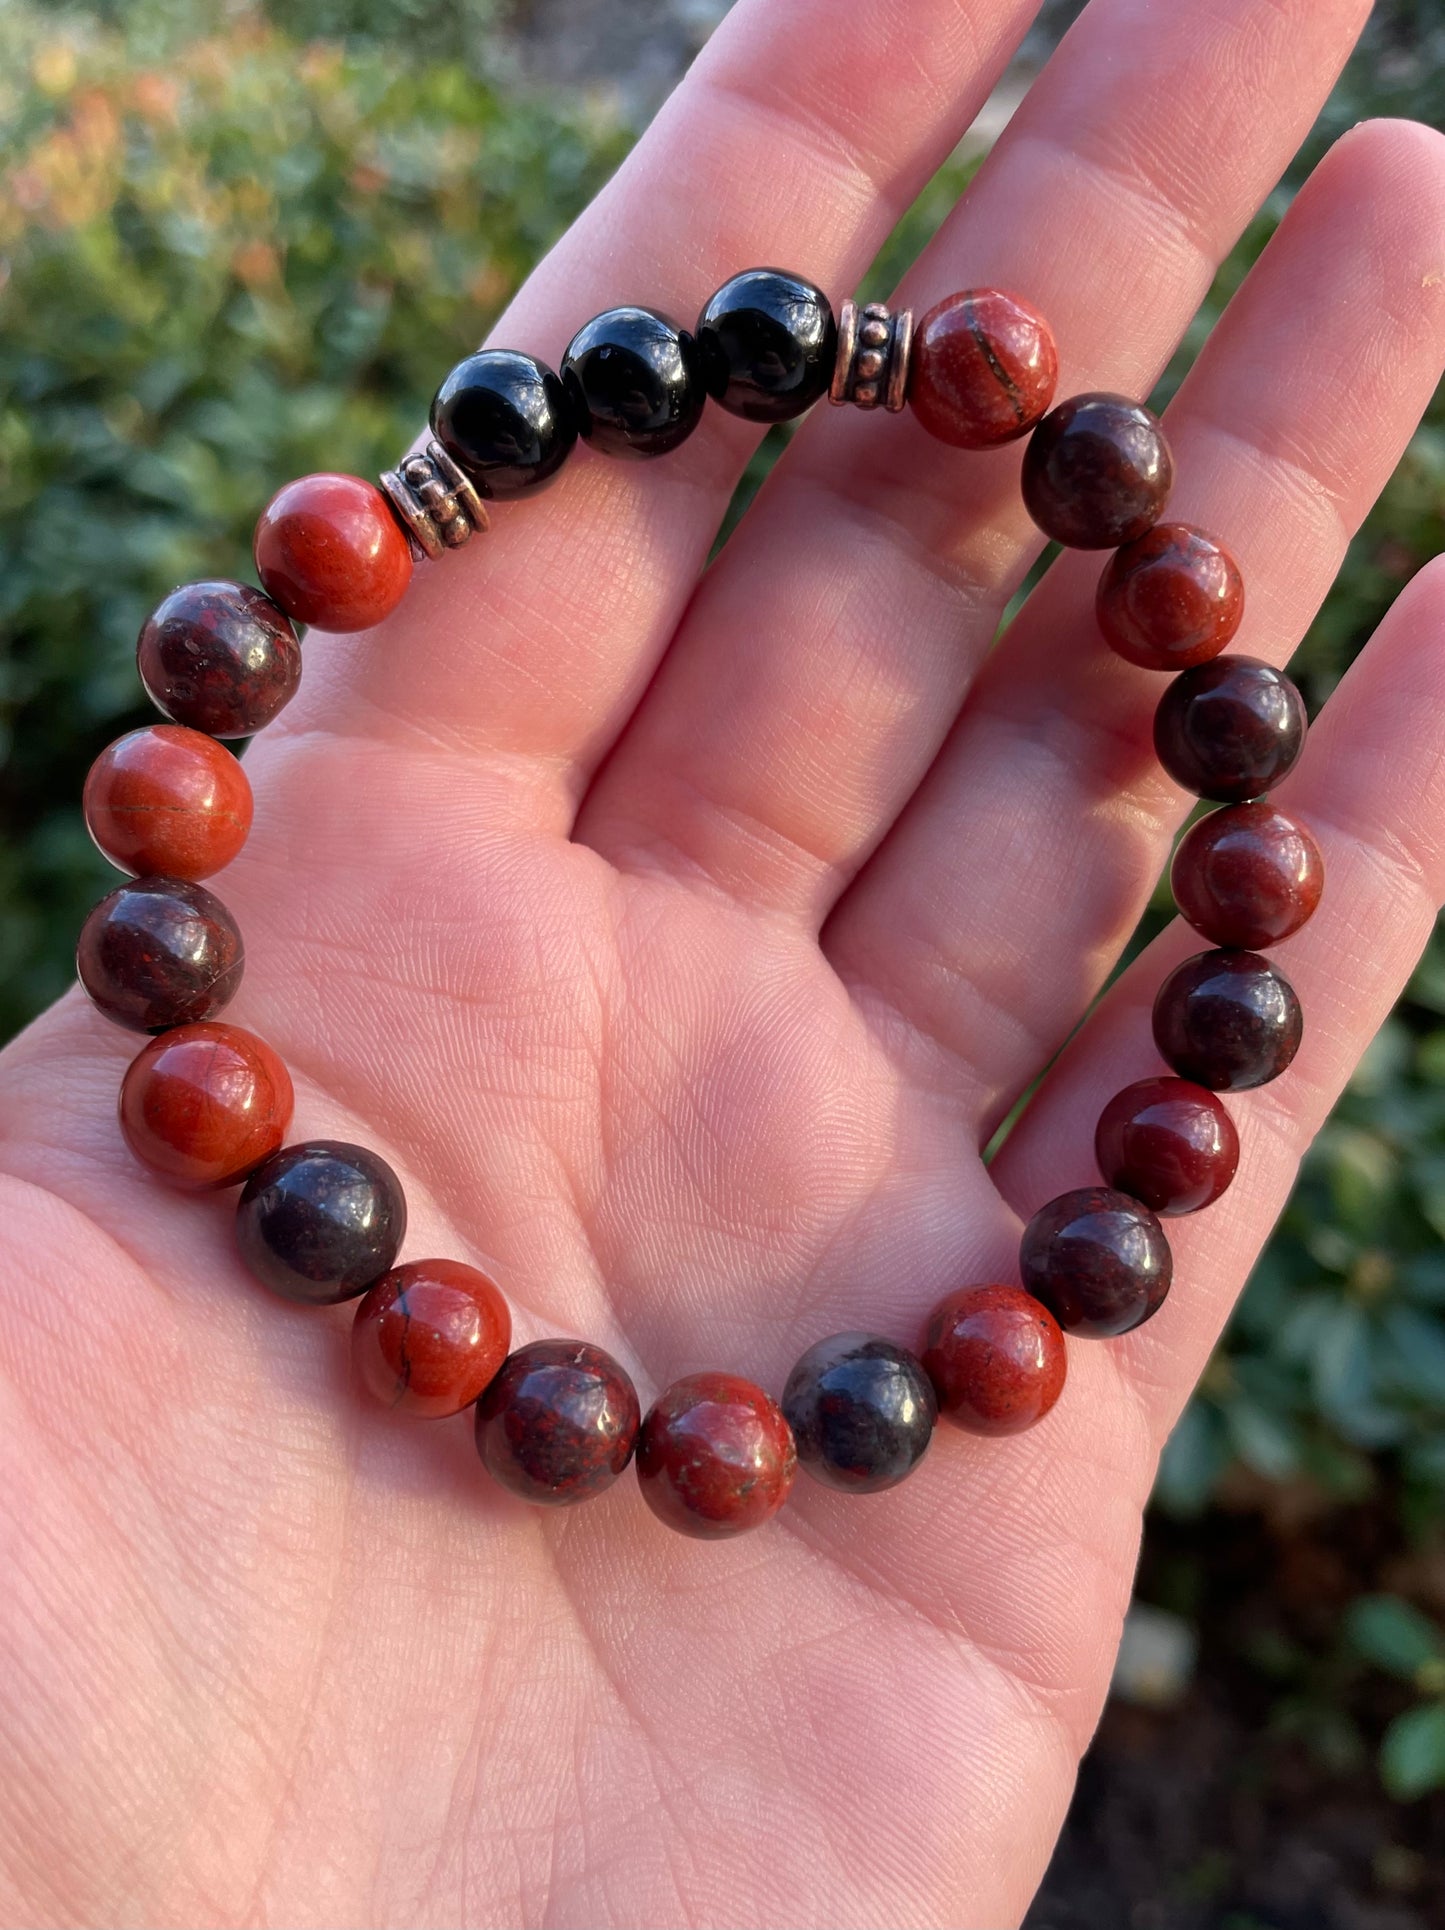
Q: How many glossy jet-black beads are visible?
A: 3